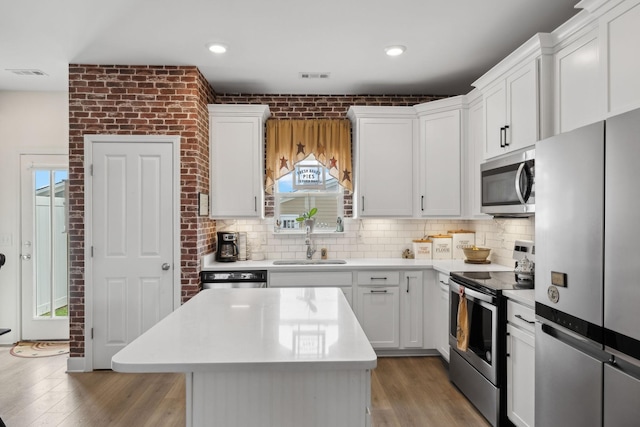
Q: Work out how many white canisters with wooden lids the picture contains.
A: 3